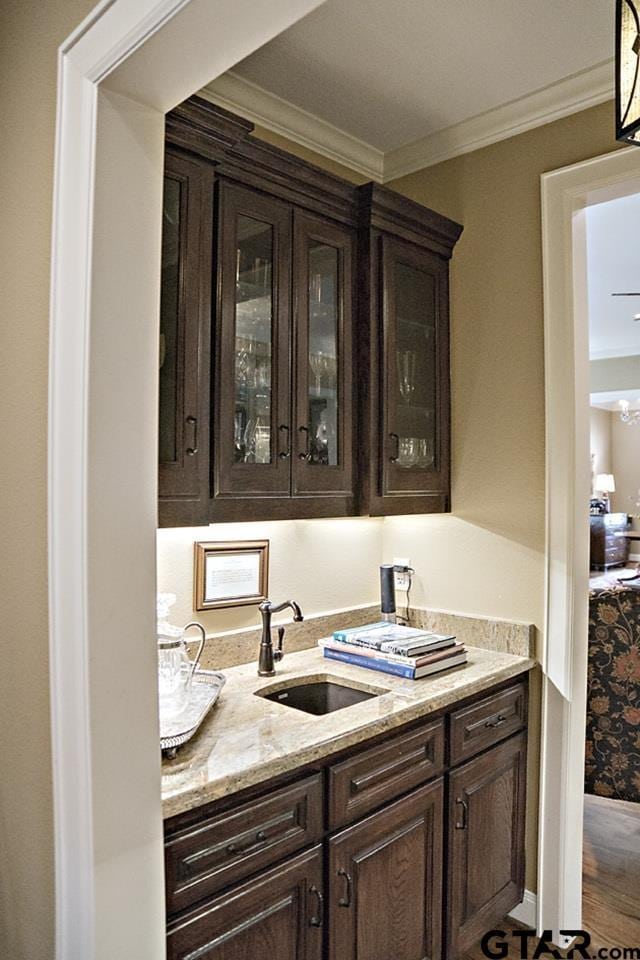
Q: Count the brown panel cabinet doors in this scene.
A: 3